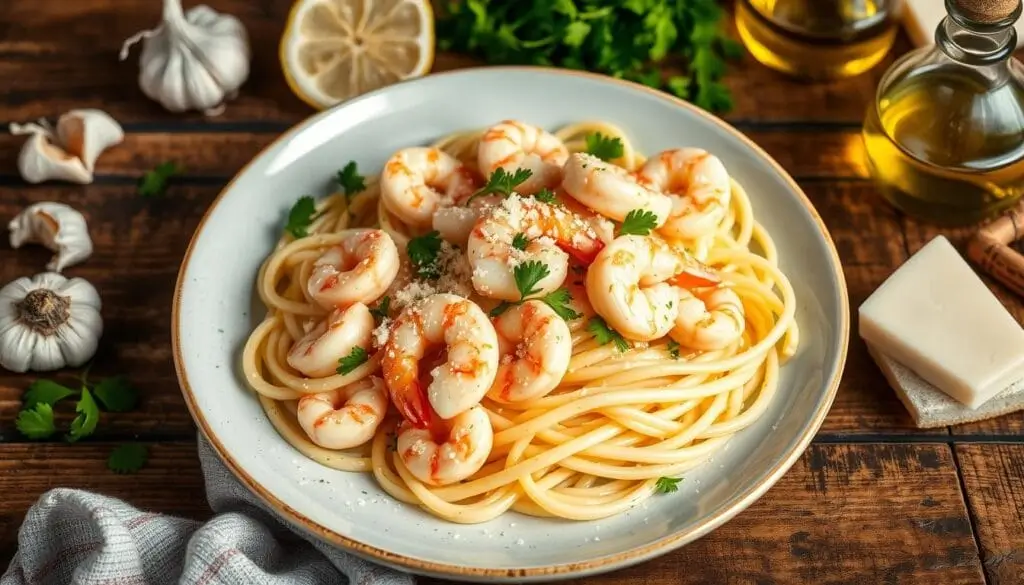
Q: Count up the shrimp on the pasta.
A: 13